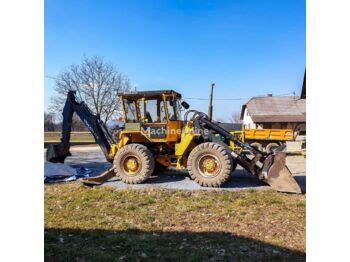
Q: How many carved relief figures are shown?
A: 0